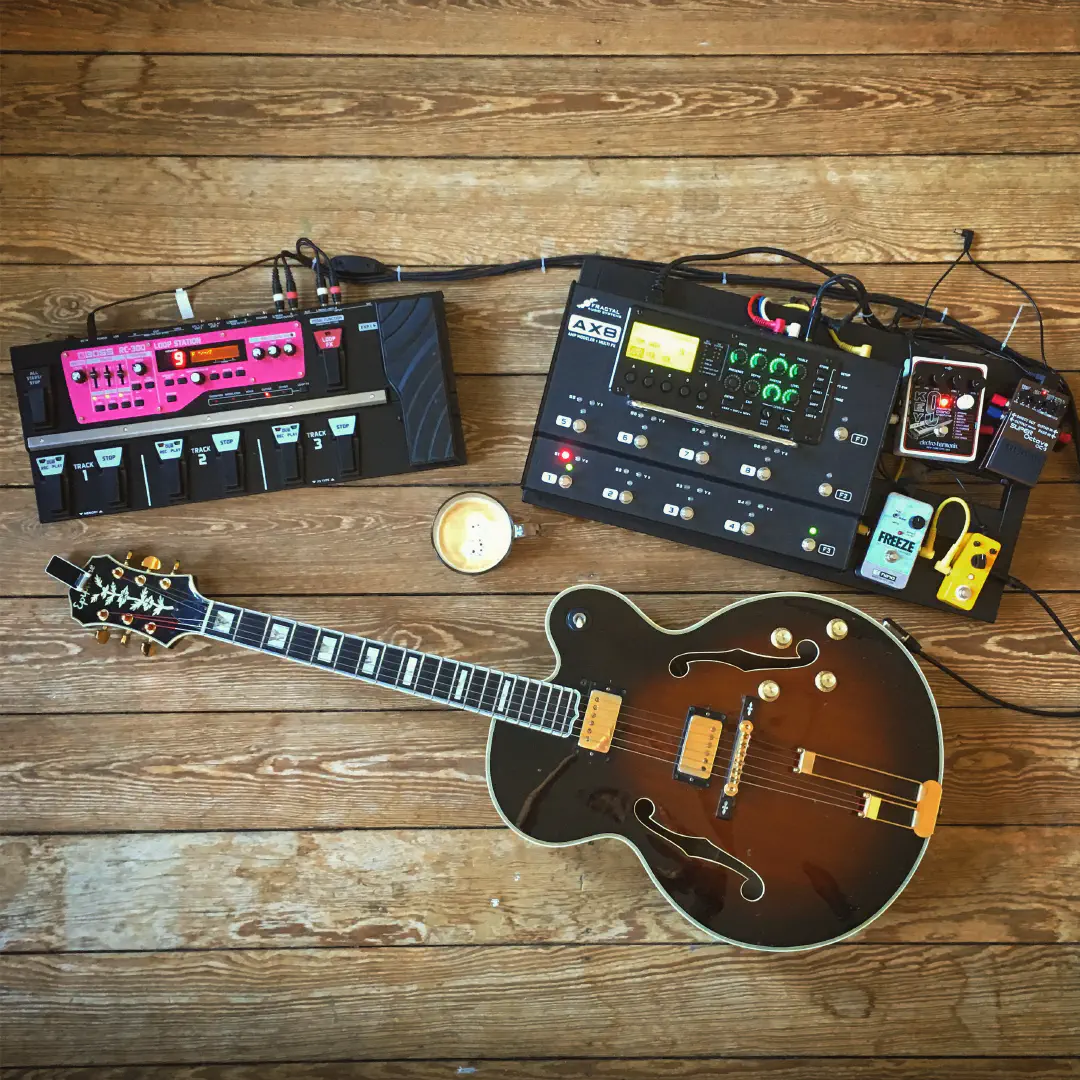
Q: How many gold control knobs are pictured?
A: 4